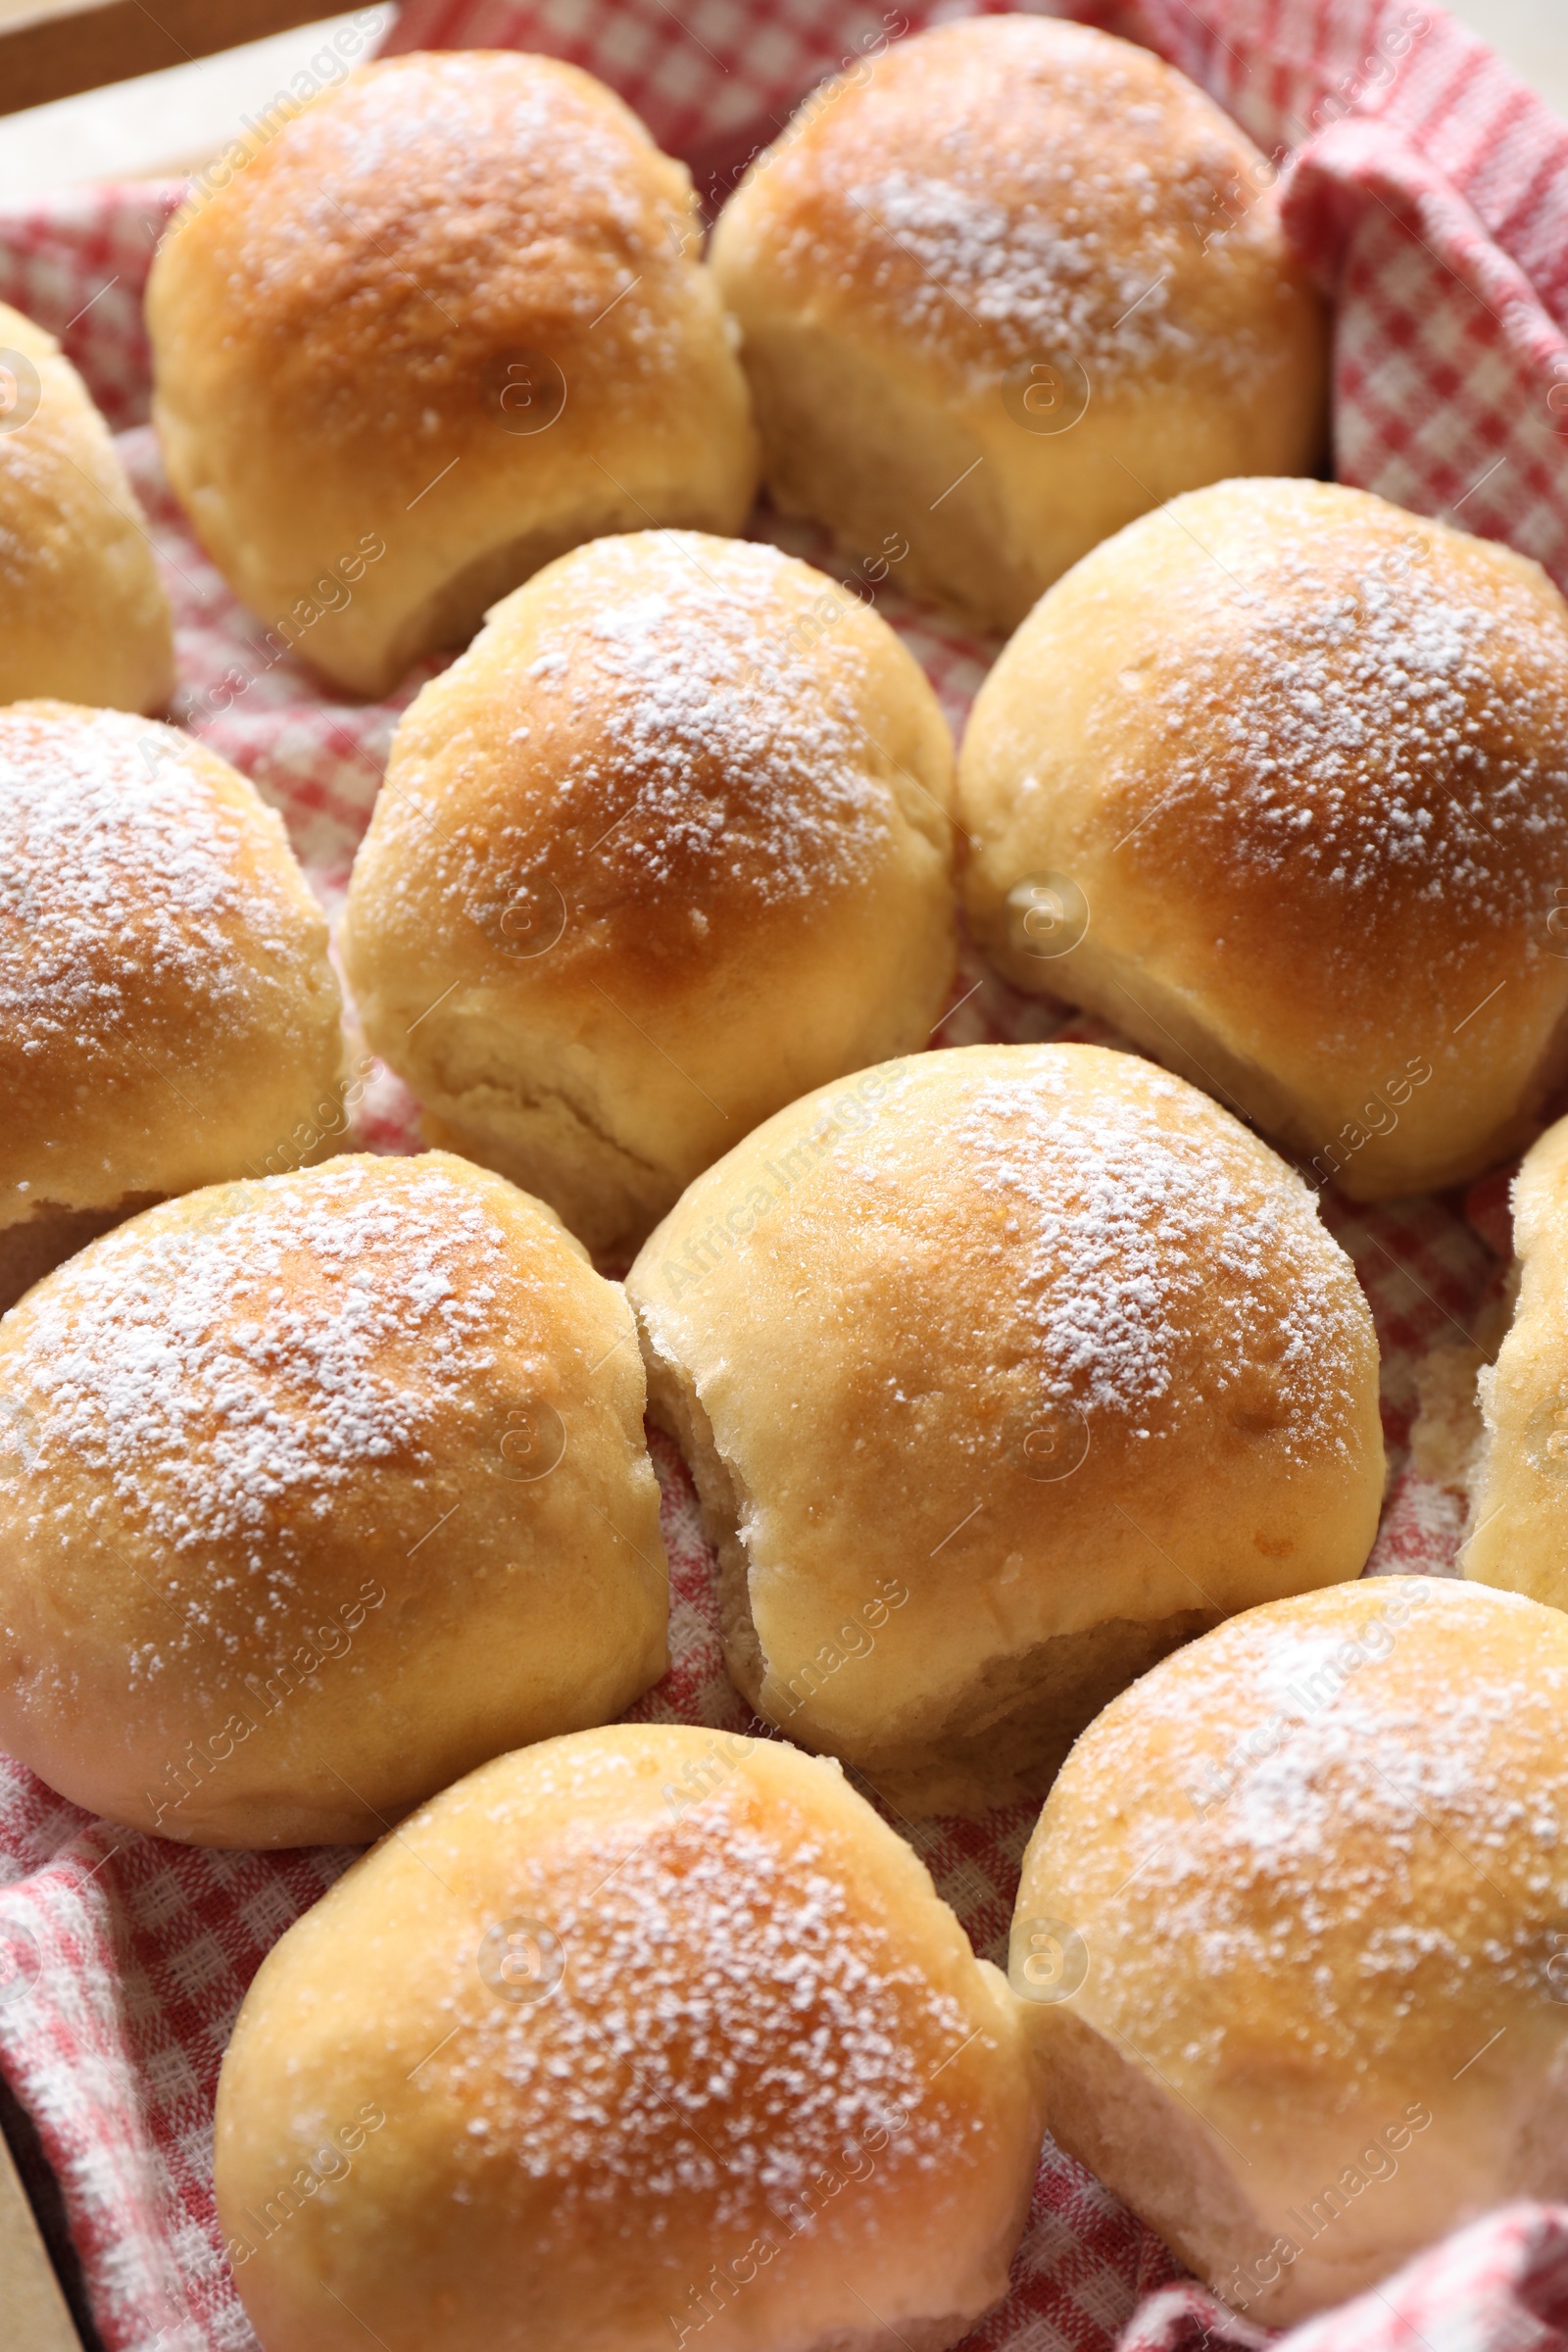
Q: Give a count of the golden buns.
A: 11